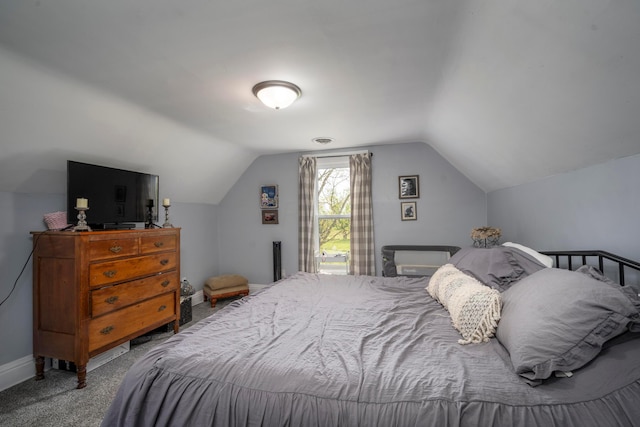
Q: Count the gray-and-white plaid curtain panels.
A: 2